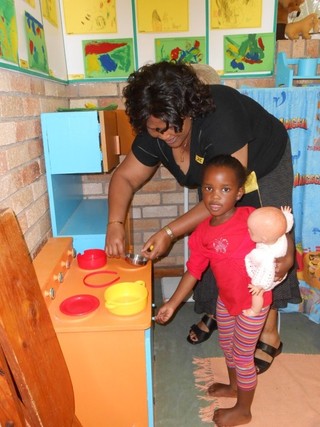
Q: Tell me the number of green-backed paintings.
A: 5